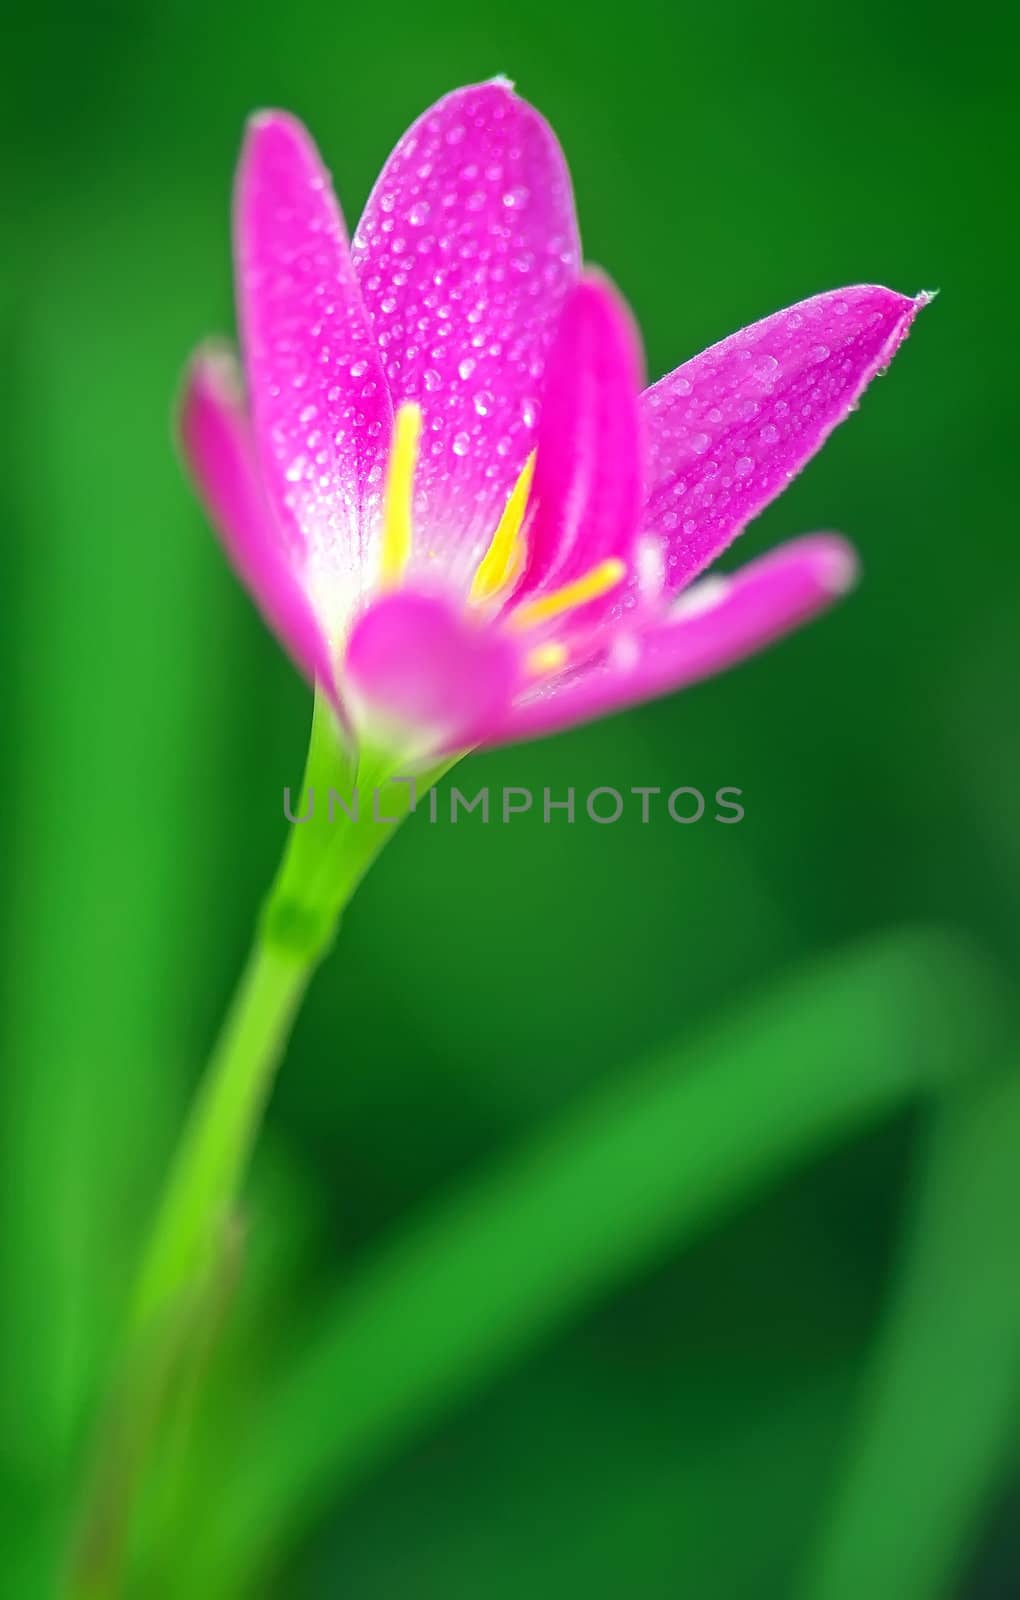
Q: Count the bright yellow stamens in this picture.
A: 4